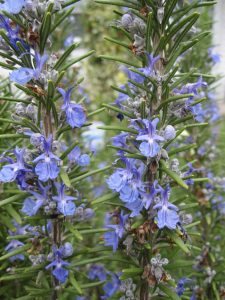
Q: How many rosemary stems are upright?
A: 2